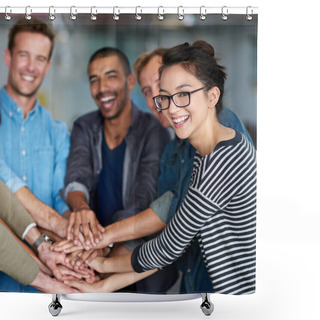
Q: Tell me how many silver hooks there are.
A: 12